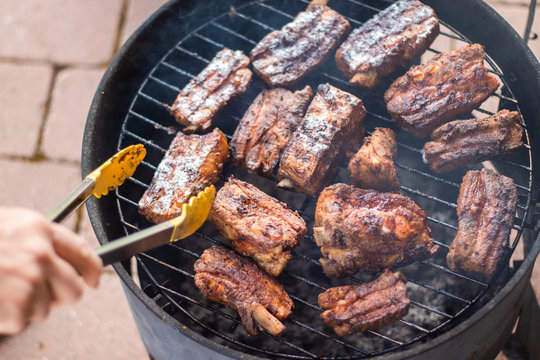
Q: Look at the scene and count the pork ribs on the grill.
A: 14